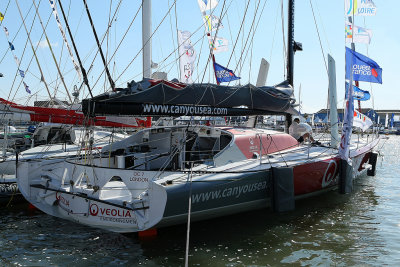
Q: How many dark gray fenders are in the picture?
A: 3